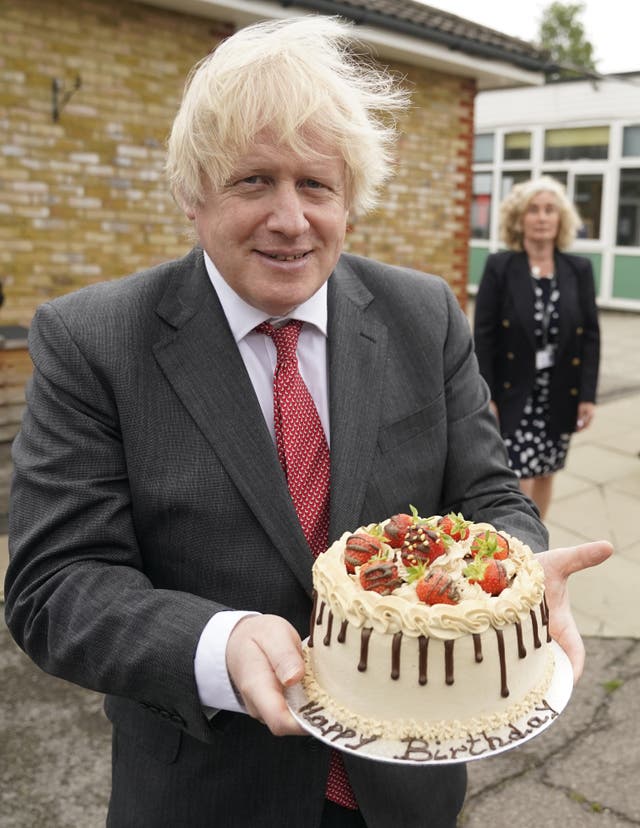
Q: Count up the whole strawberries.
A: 8